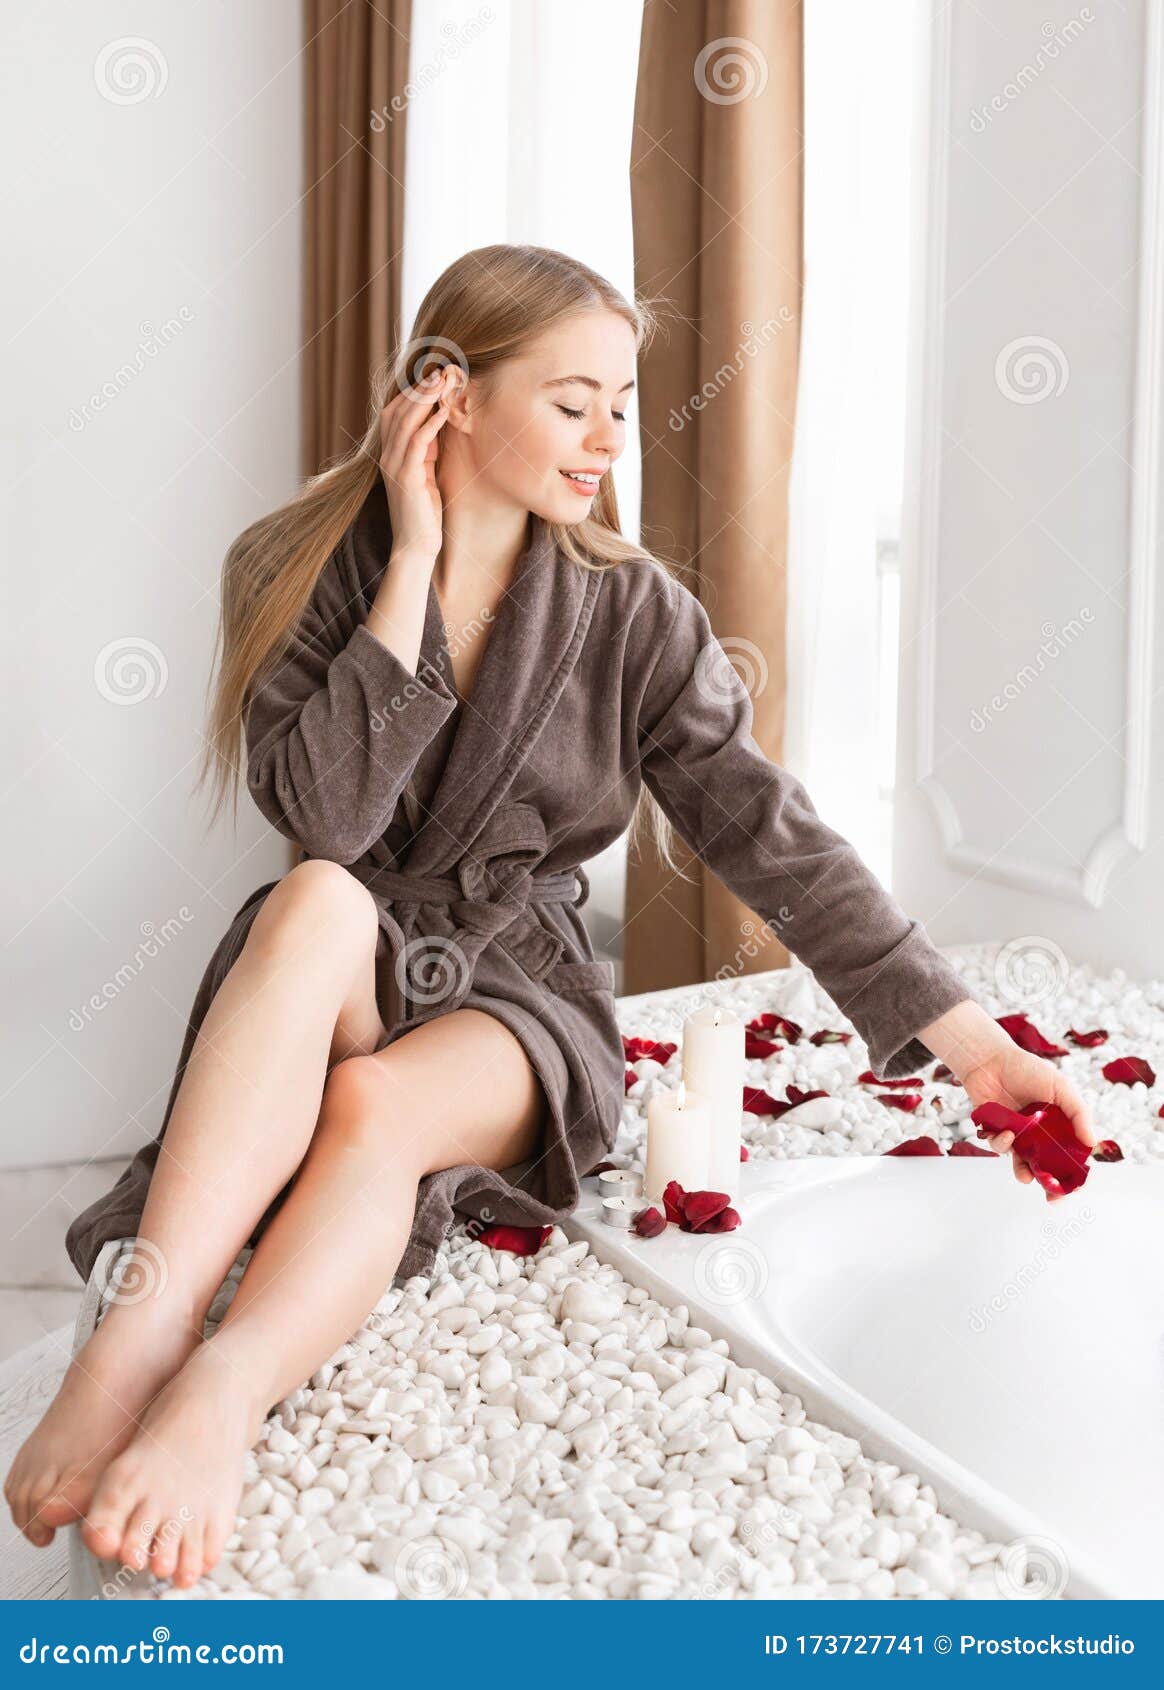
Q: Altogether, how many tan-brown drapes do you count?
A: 2